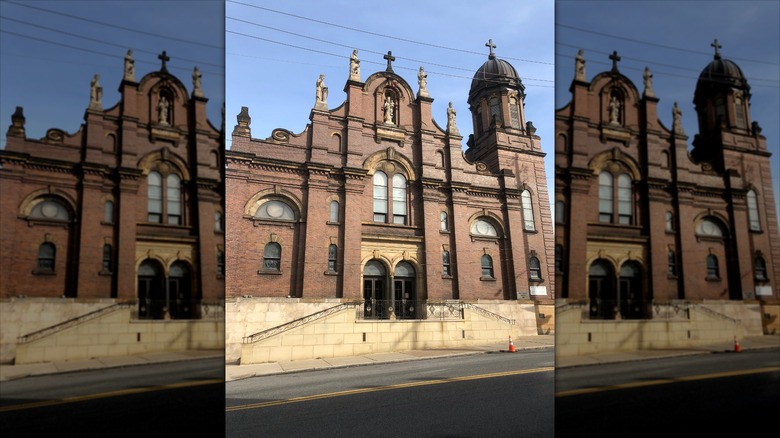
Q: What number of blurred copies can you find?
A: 2